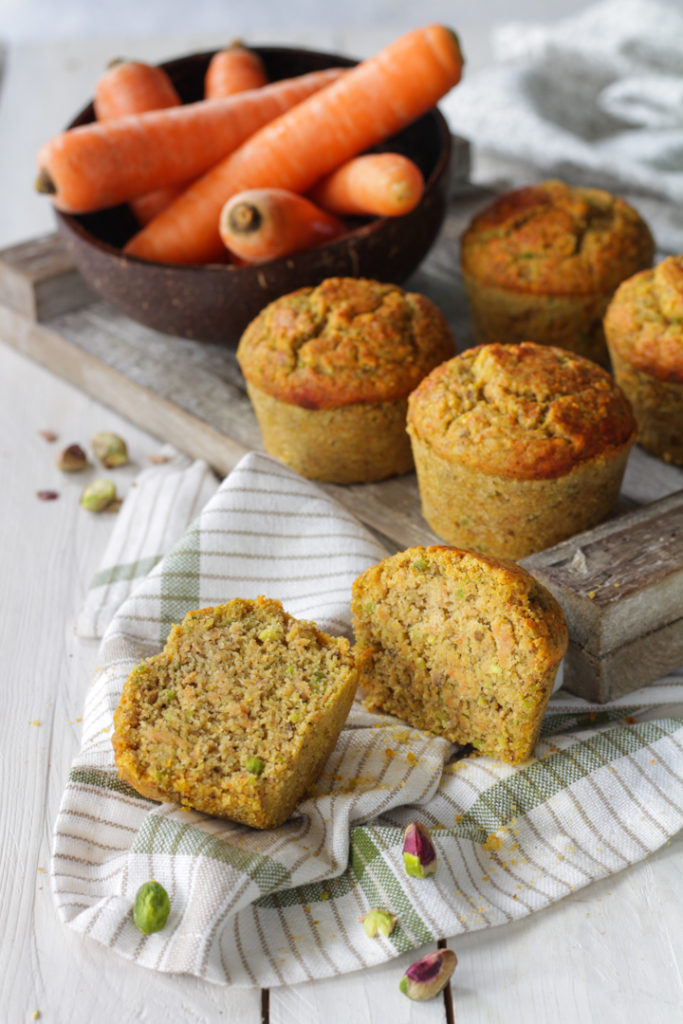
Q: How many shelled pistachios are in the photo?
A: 7